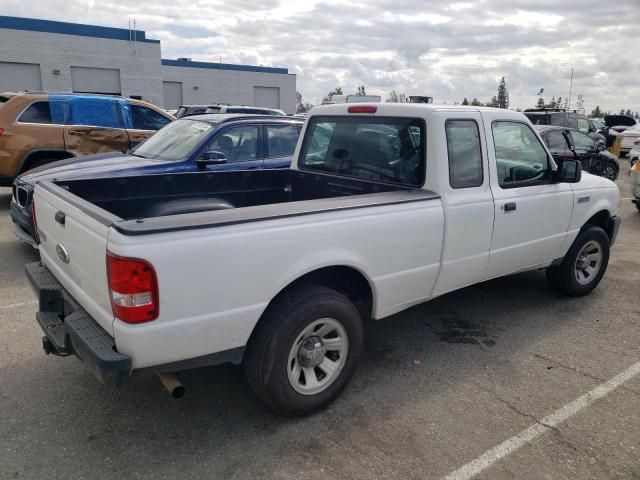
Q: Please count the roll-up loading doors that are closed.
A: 4